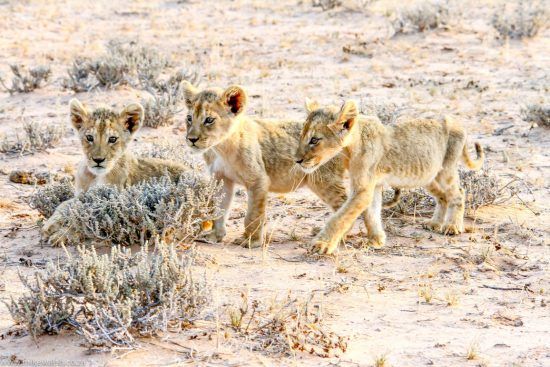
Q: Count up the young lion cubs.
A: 3